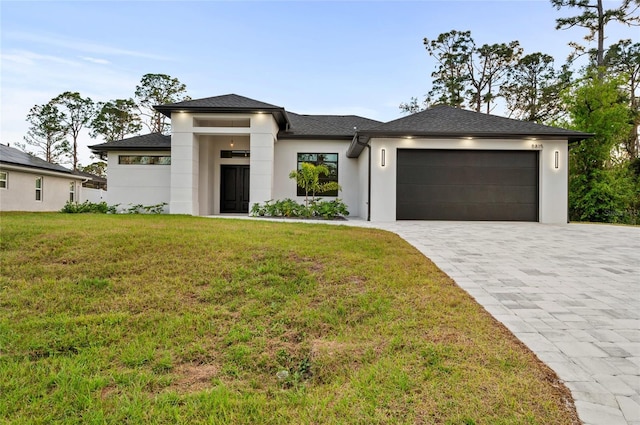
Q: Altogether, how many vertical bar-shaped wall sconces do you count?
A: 2